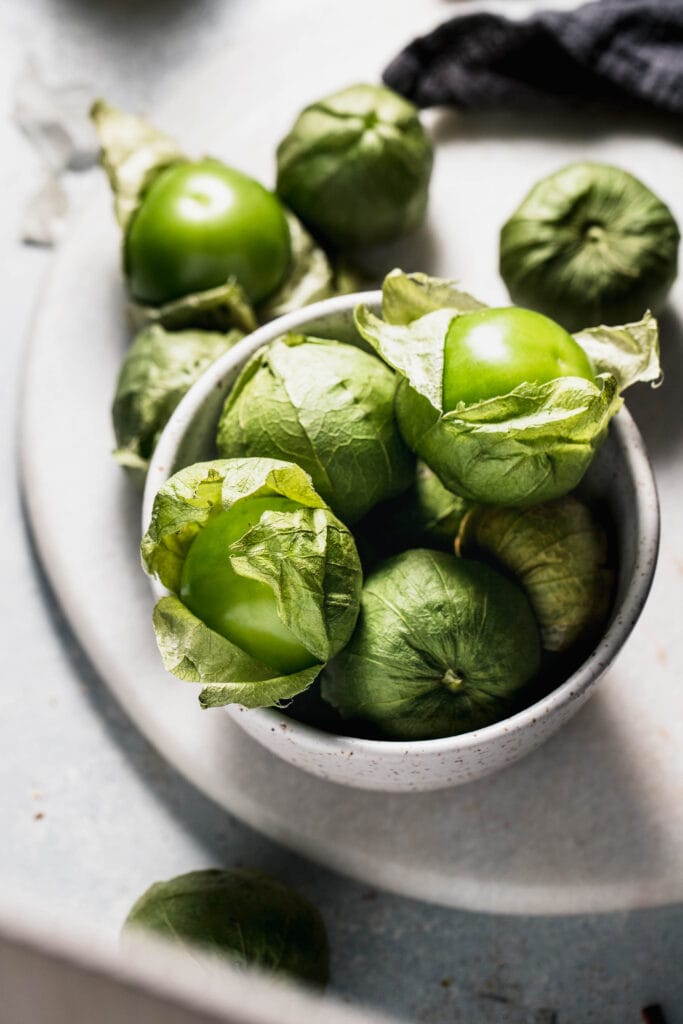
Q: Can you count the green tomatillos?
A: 11